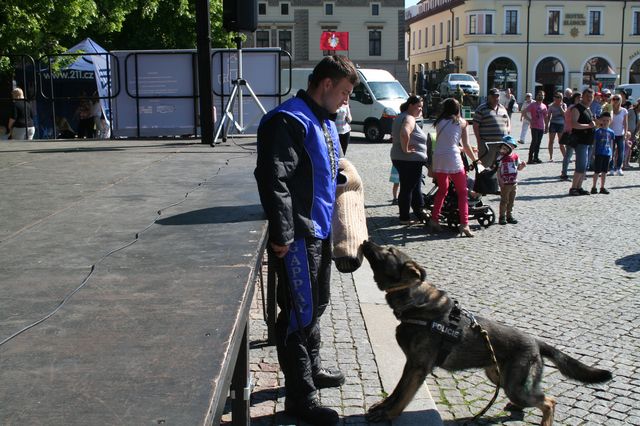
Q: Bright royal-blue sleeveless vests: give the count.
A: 1